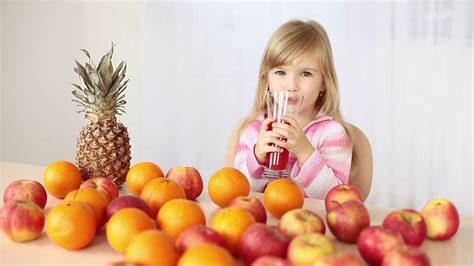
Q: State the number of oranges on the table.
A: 12